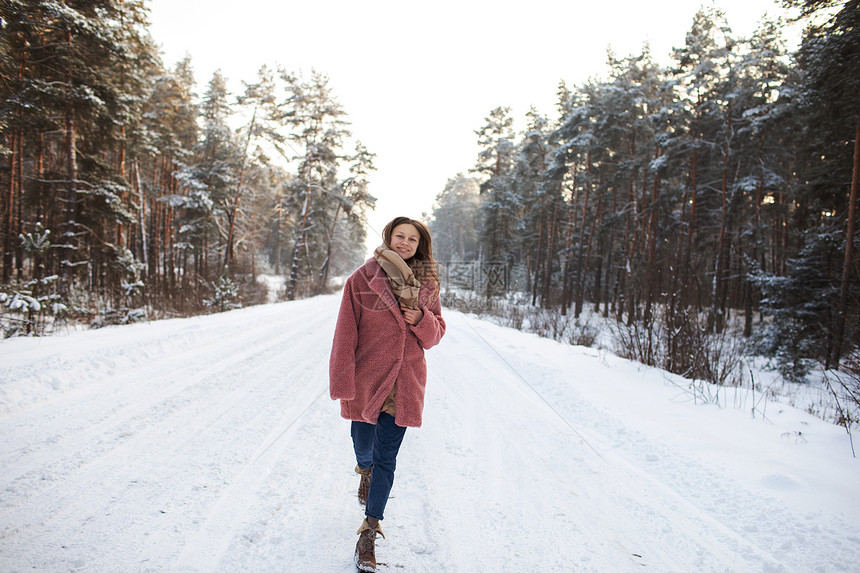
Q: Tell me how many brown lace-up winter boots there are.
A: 2